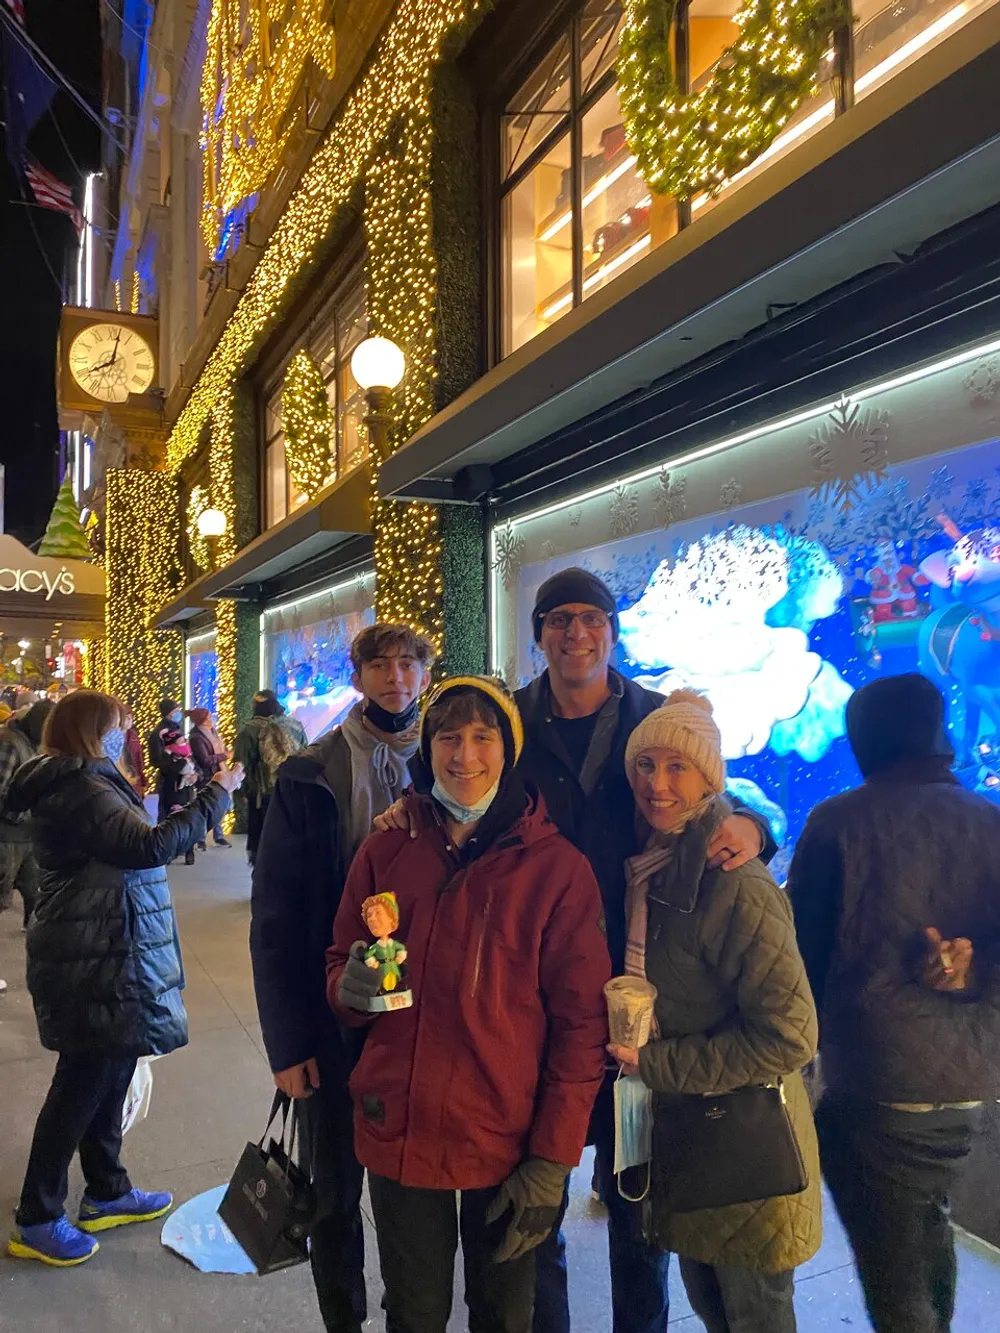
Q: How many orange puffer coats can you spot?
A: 0